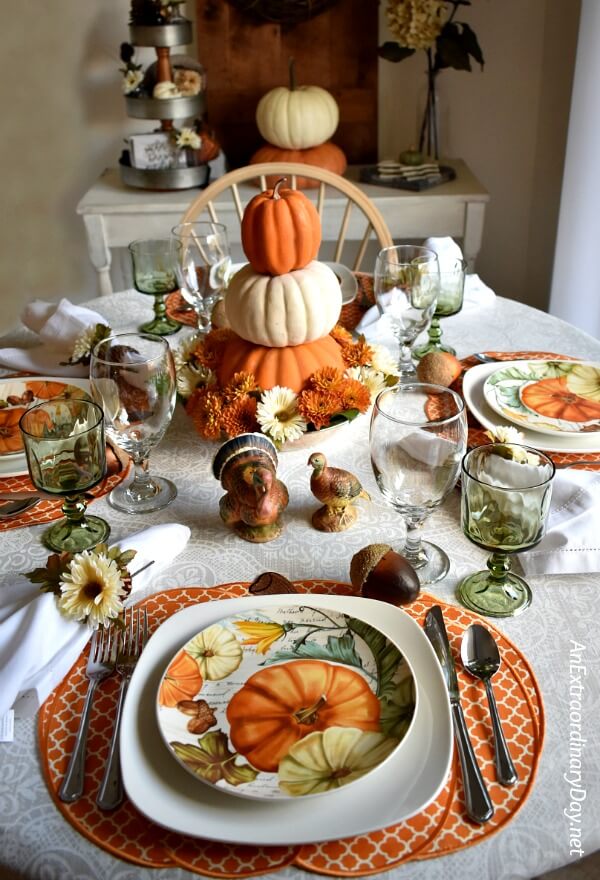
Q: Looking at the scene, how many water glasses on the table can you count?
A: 4